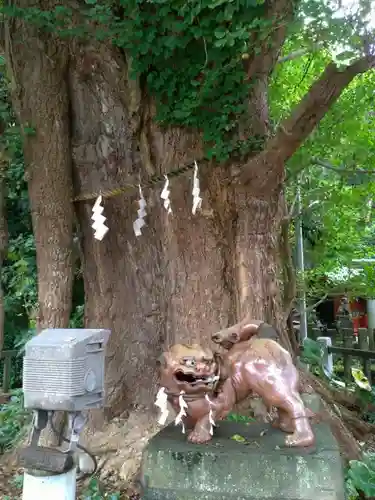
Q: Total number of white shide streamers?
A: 7